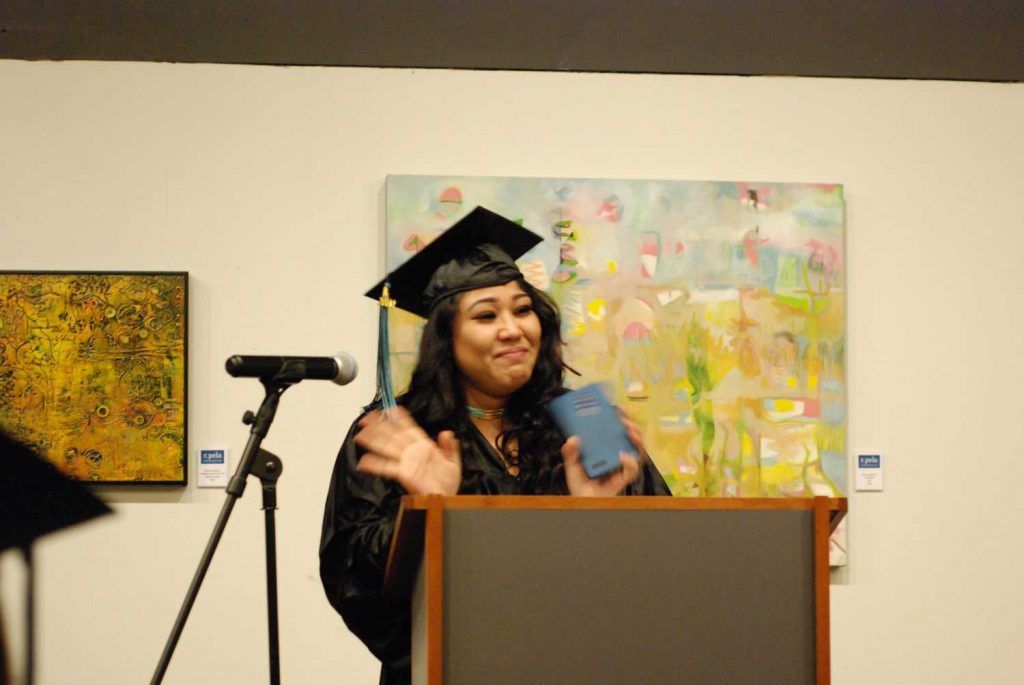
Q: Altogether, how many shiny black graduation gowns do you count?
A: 1